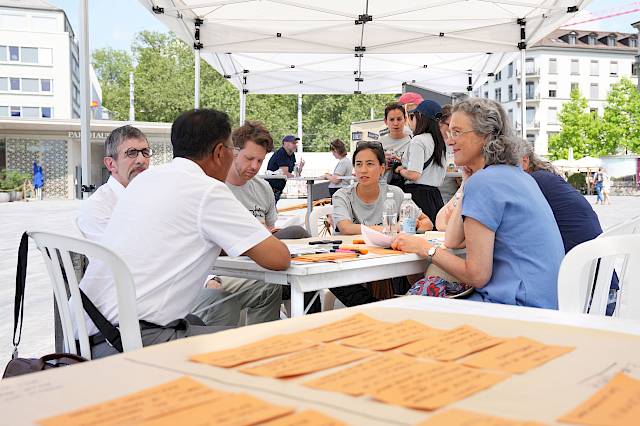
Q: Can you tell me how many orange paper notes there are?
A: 13